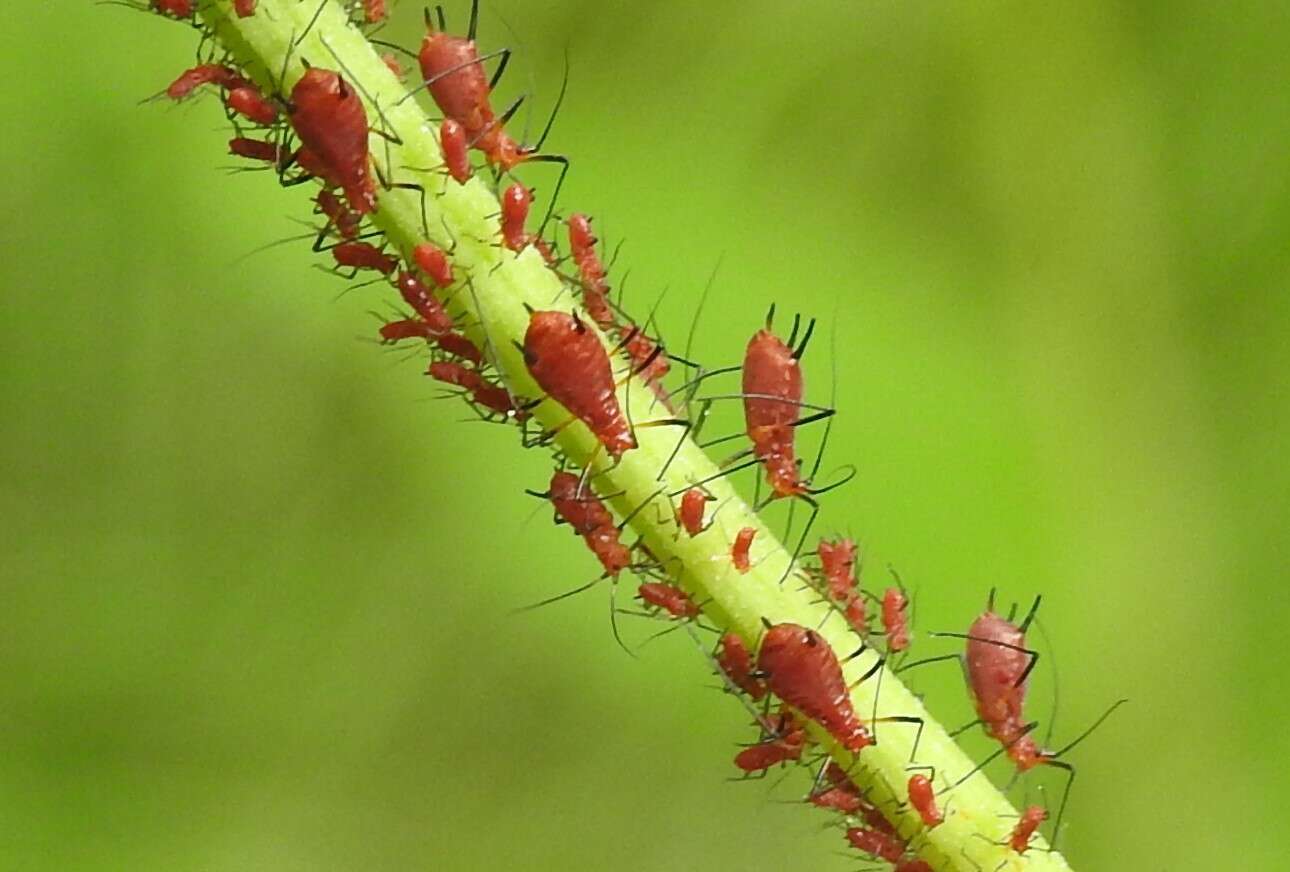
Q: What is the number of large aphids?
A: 6